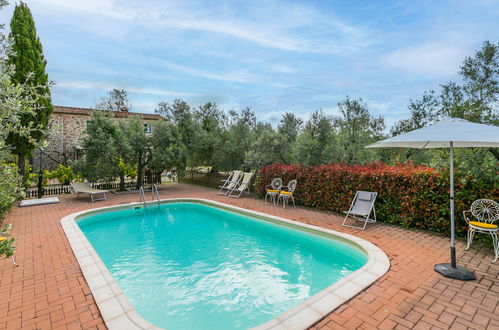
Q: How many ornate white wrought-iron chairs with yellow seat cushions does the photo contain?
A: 3